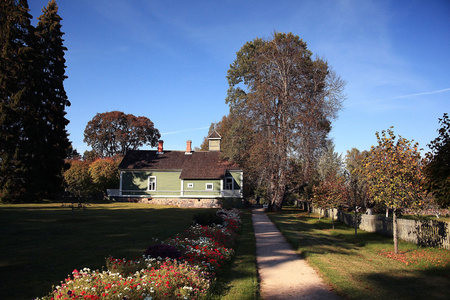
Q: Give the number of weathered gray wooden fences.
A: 1